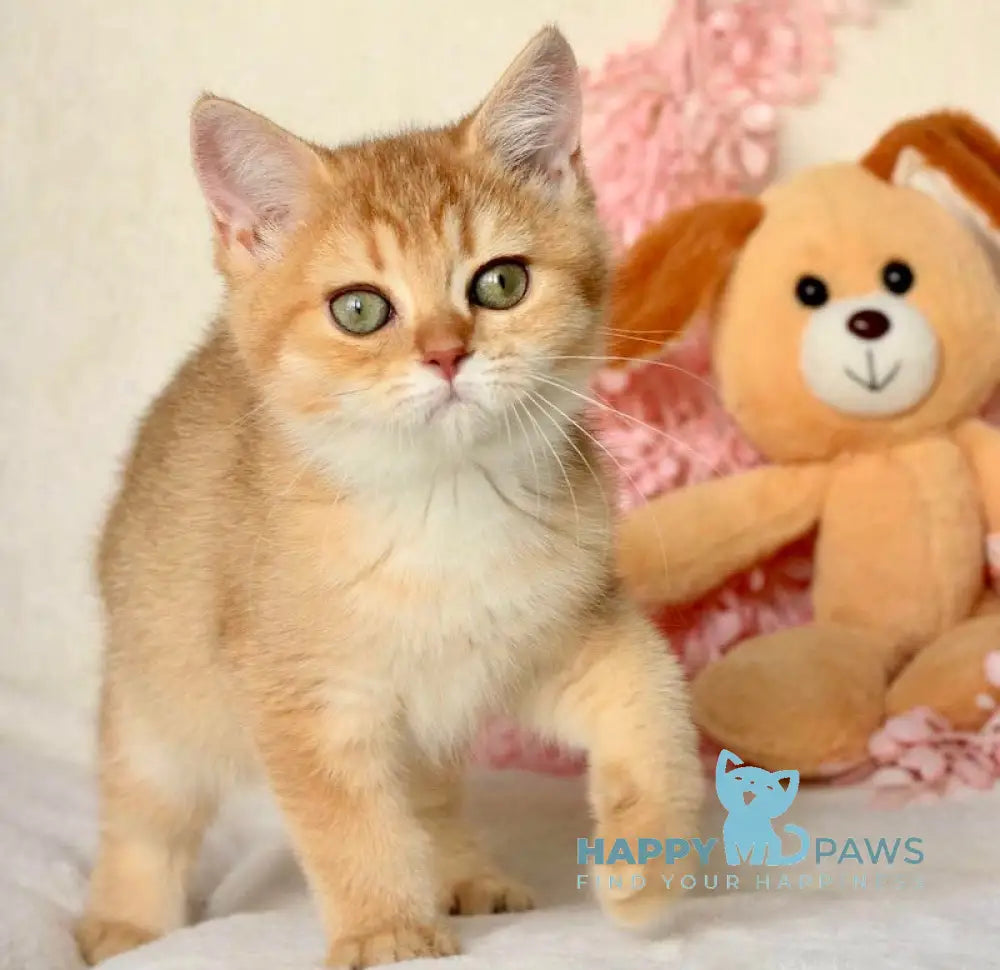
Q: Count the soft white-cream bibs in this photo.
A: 1